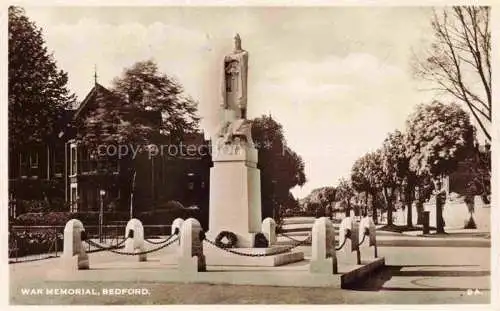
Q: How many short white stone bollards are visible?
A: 8